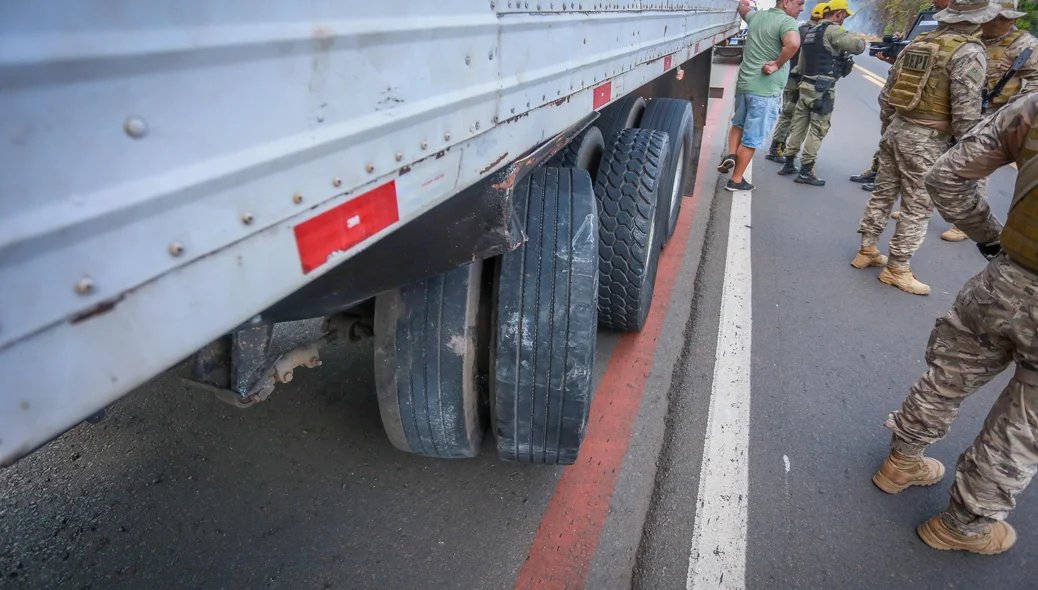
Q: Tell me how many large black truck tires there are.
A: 6